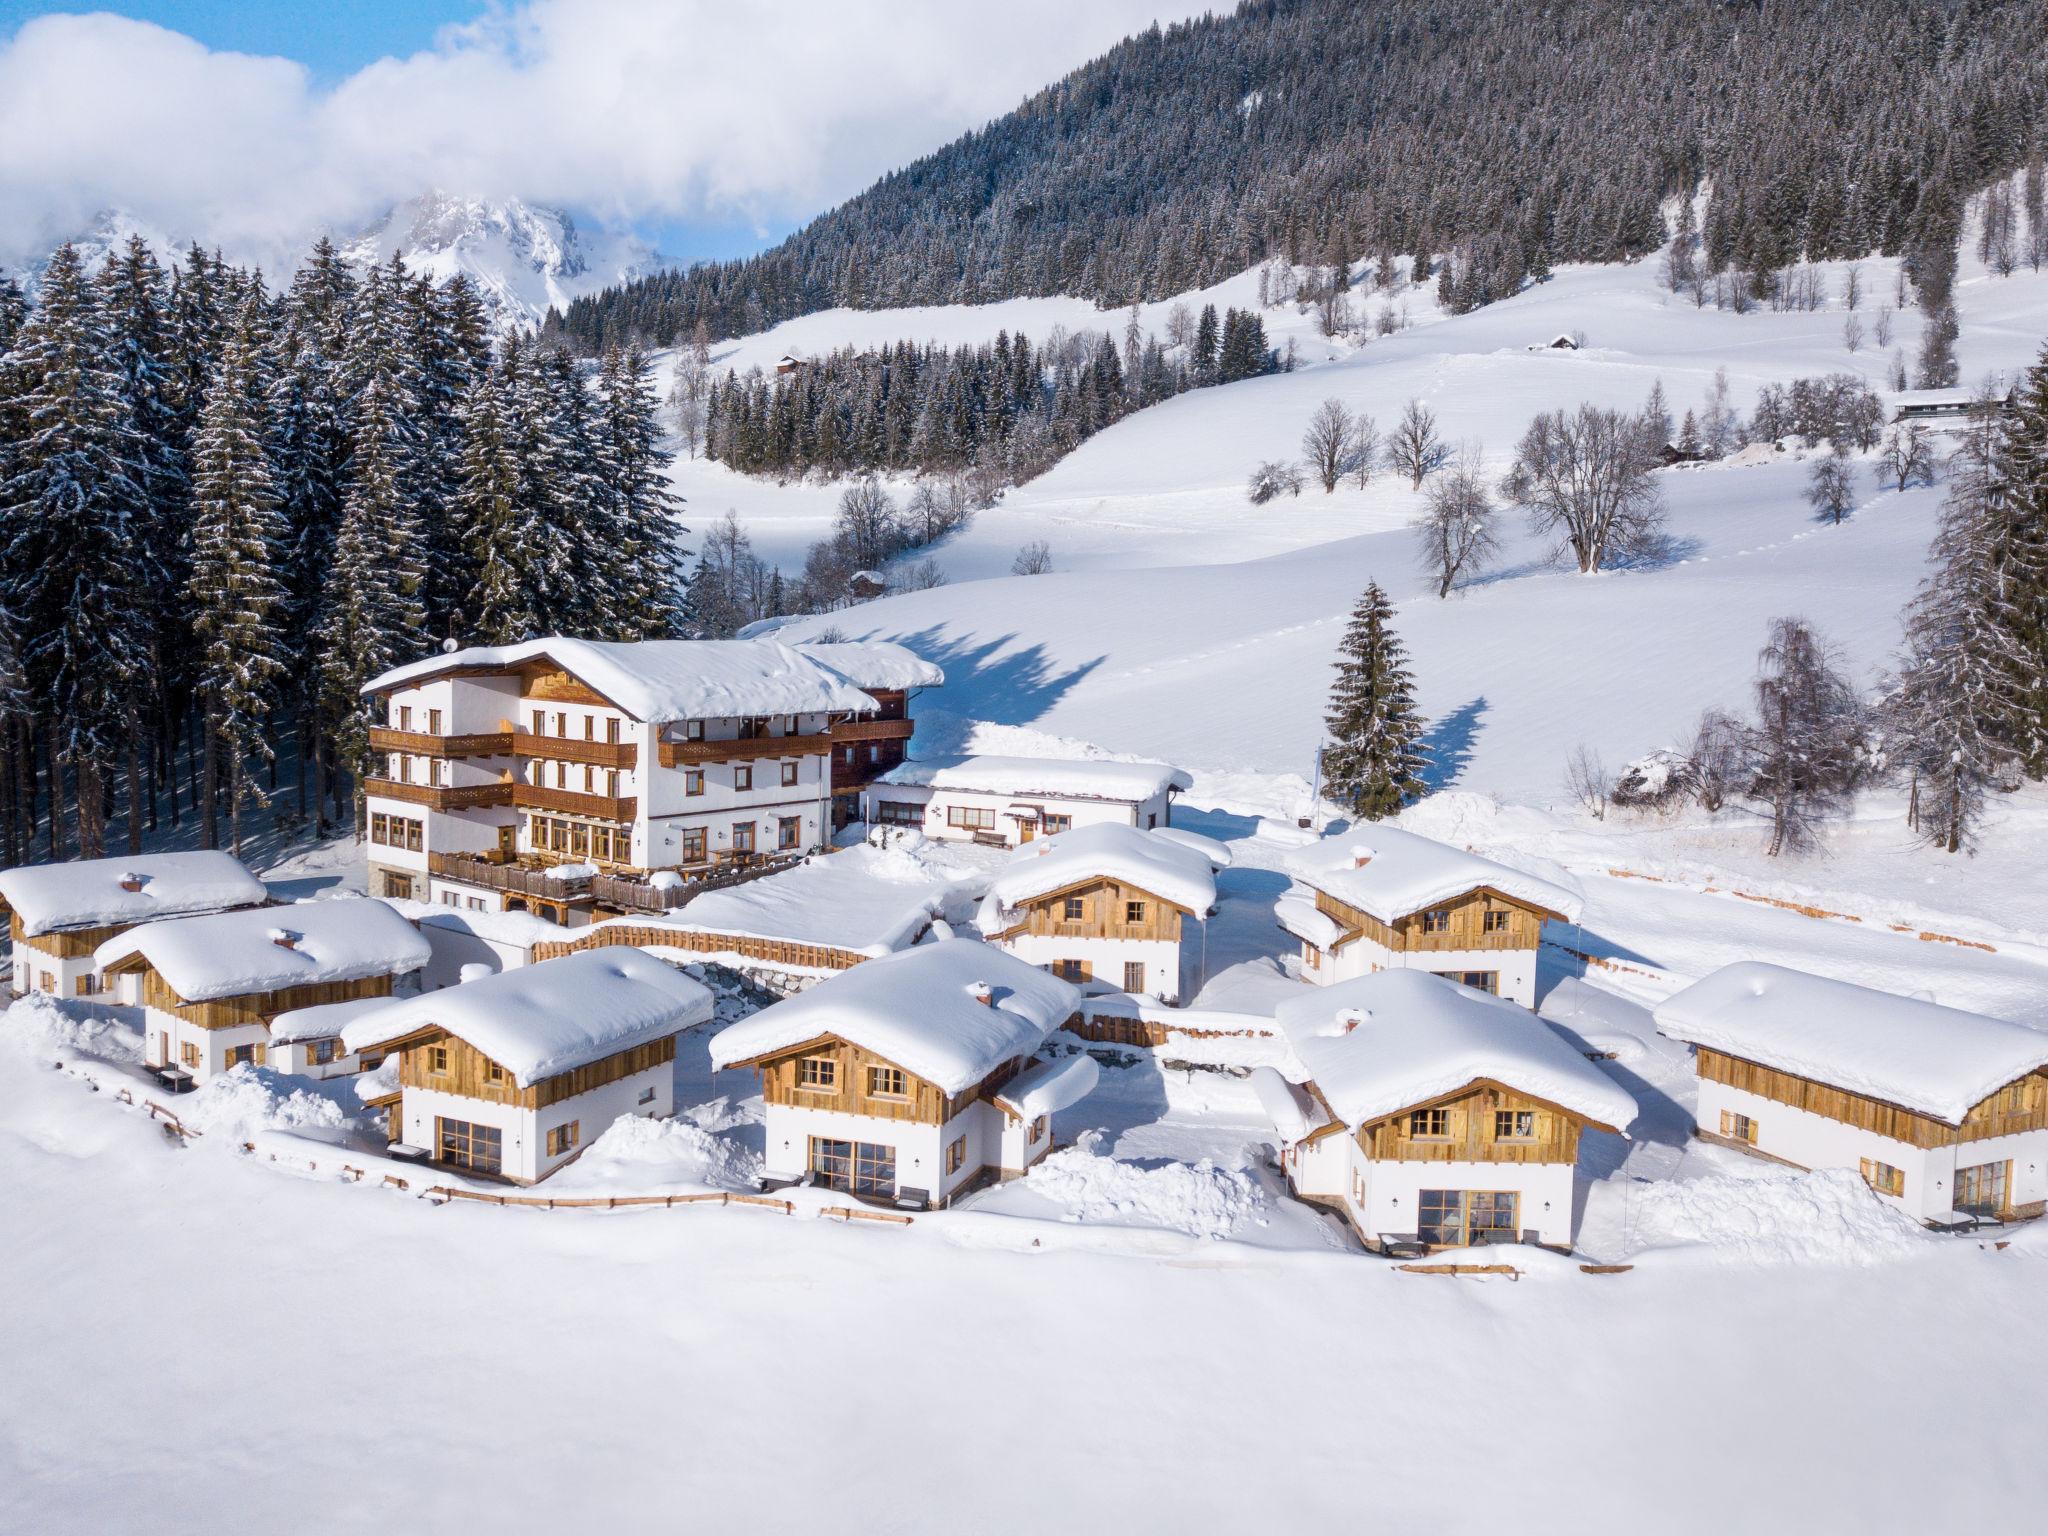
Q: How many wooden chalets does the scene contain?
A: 8